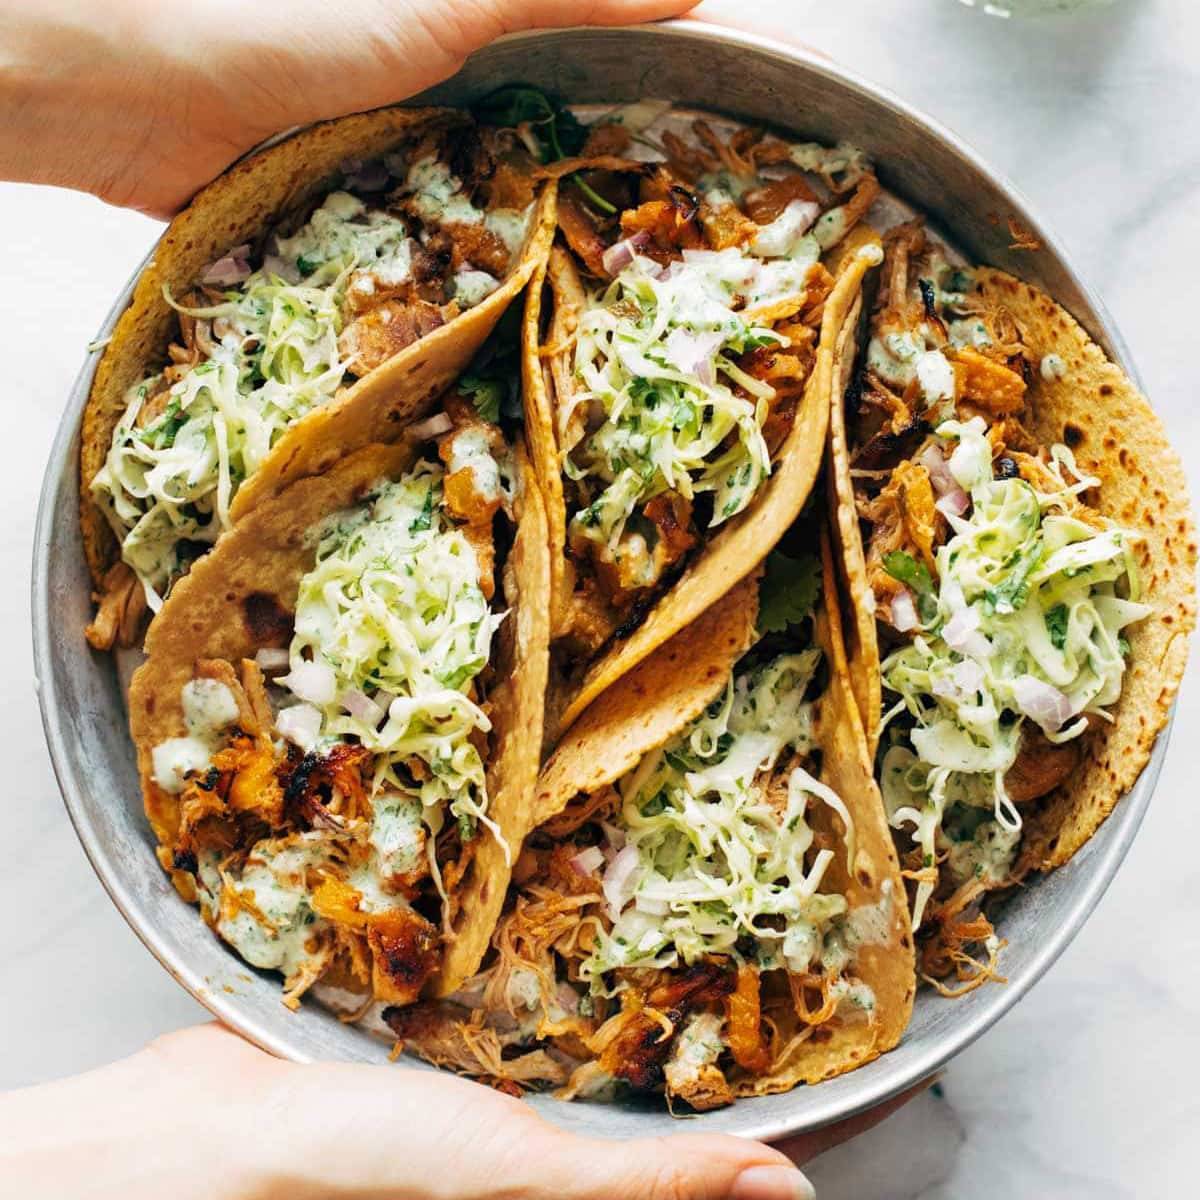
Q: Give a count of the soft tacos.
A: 5